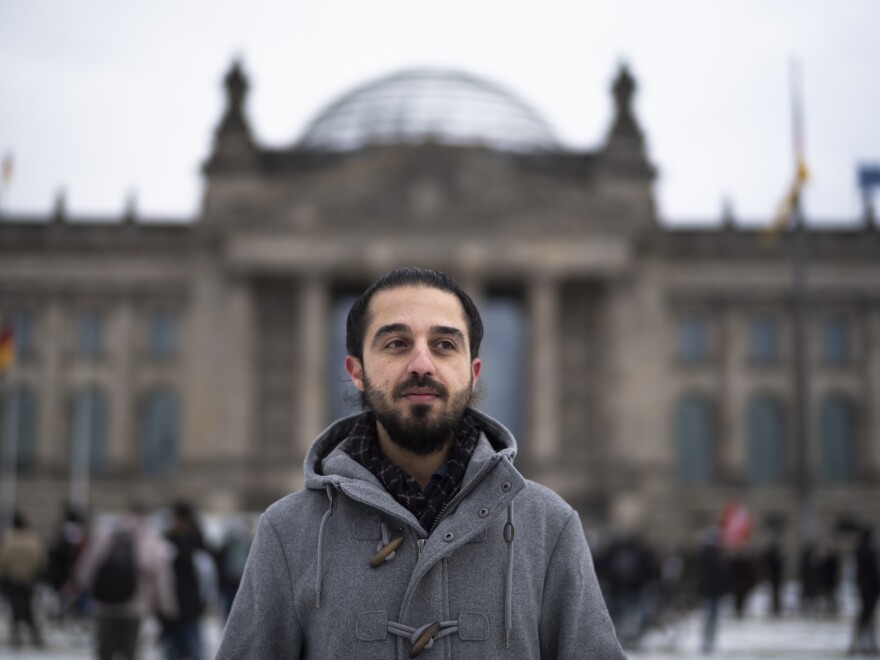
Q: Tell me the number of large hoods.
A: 1